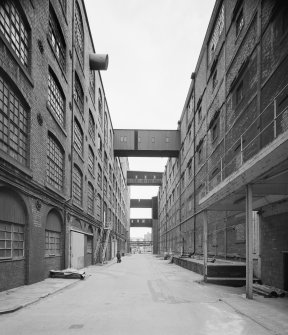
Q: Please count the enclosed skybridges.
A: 4